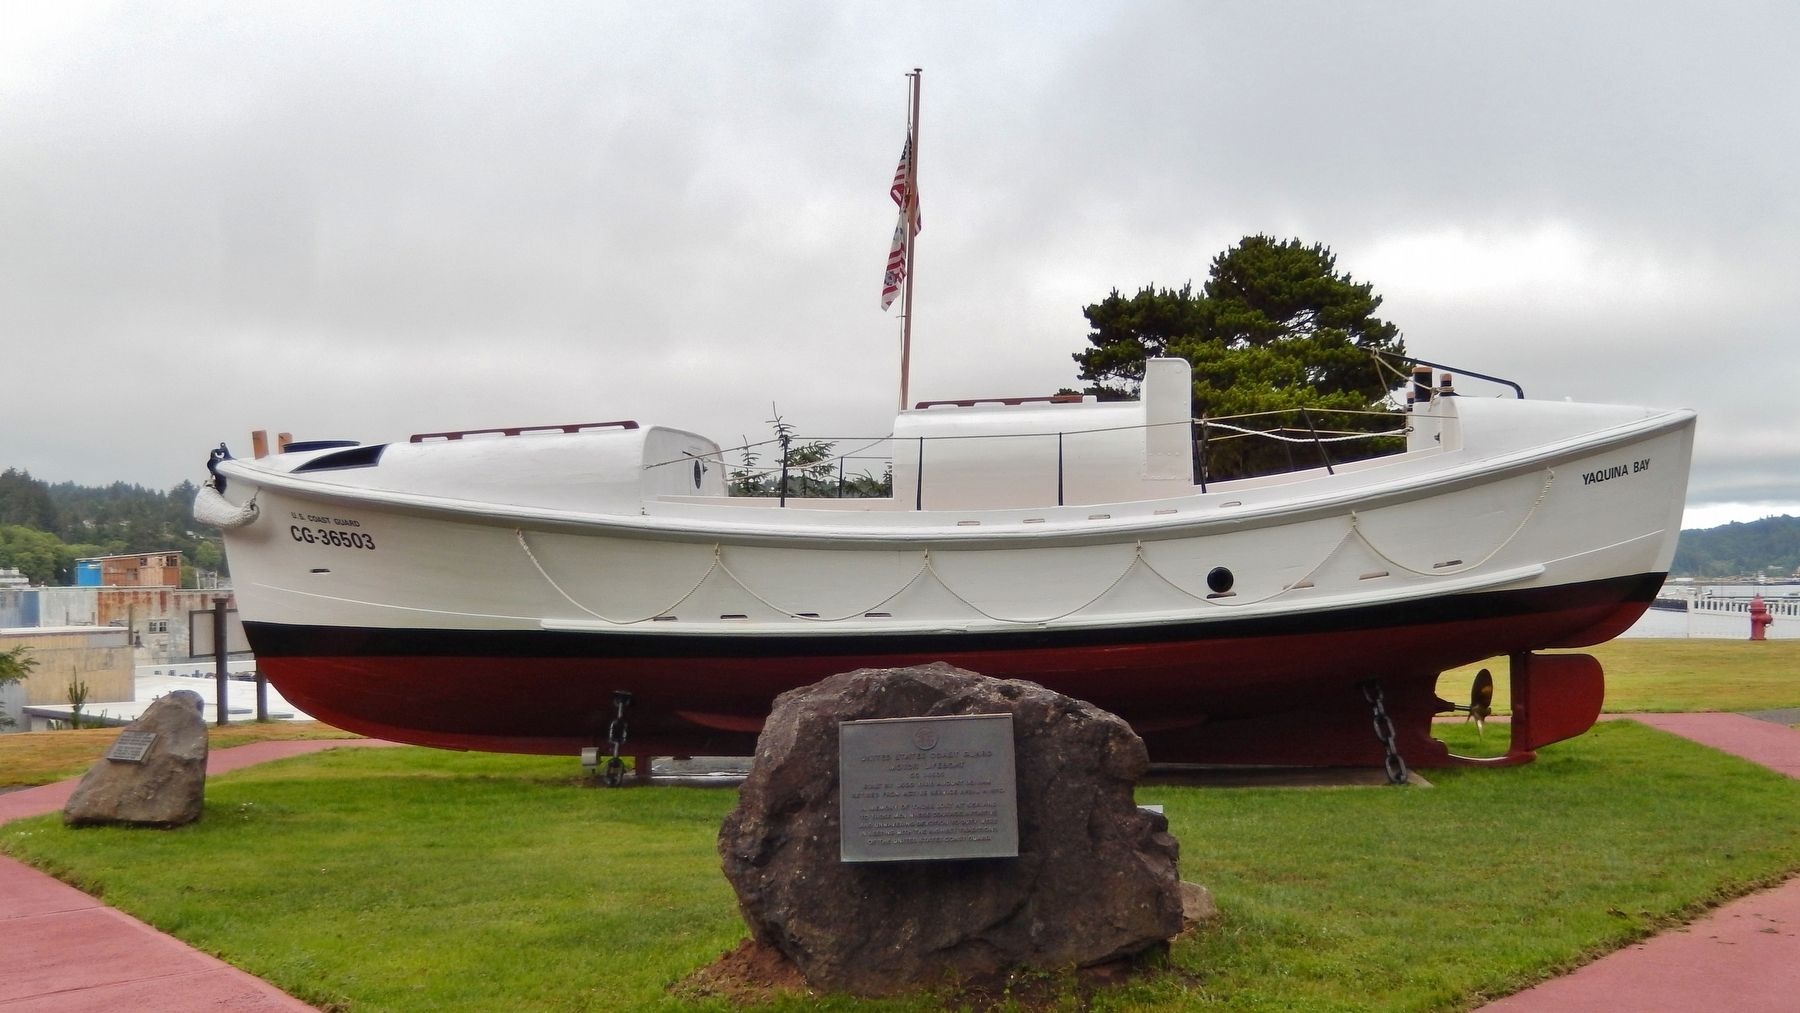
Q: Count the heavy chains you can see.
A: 2